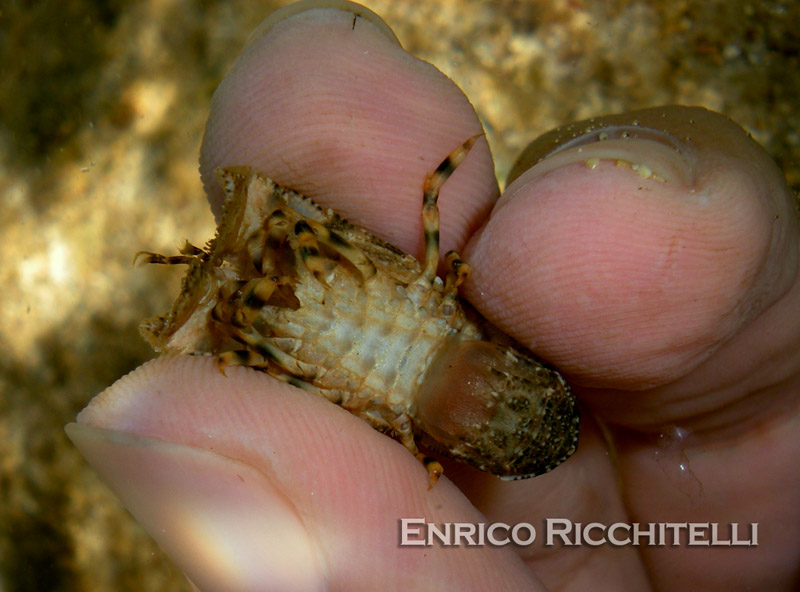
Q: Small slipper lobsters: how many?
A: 1